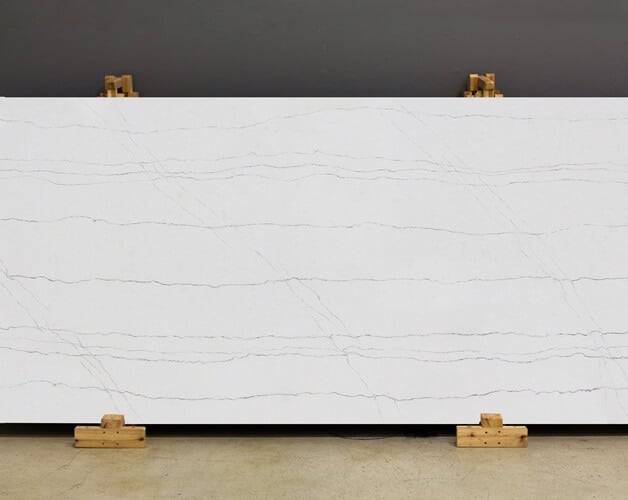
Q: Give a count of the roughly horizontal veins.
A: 10